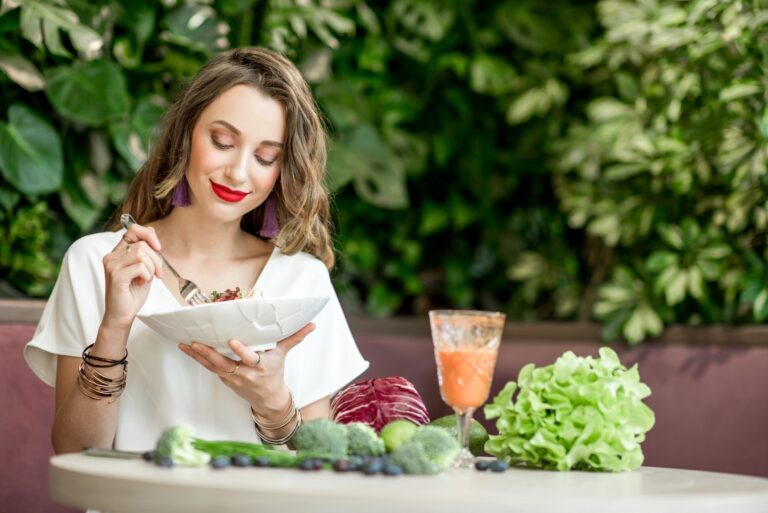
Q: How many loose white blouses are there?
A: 1